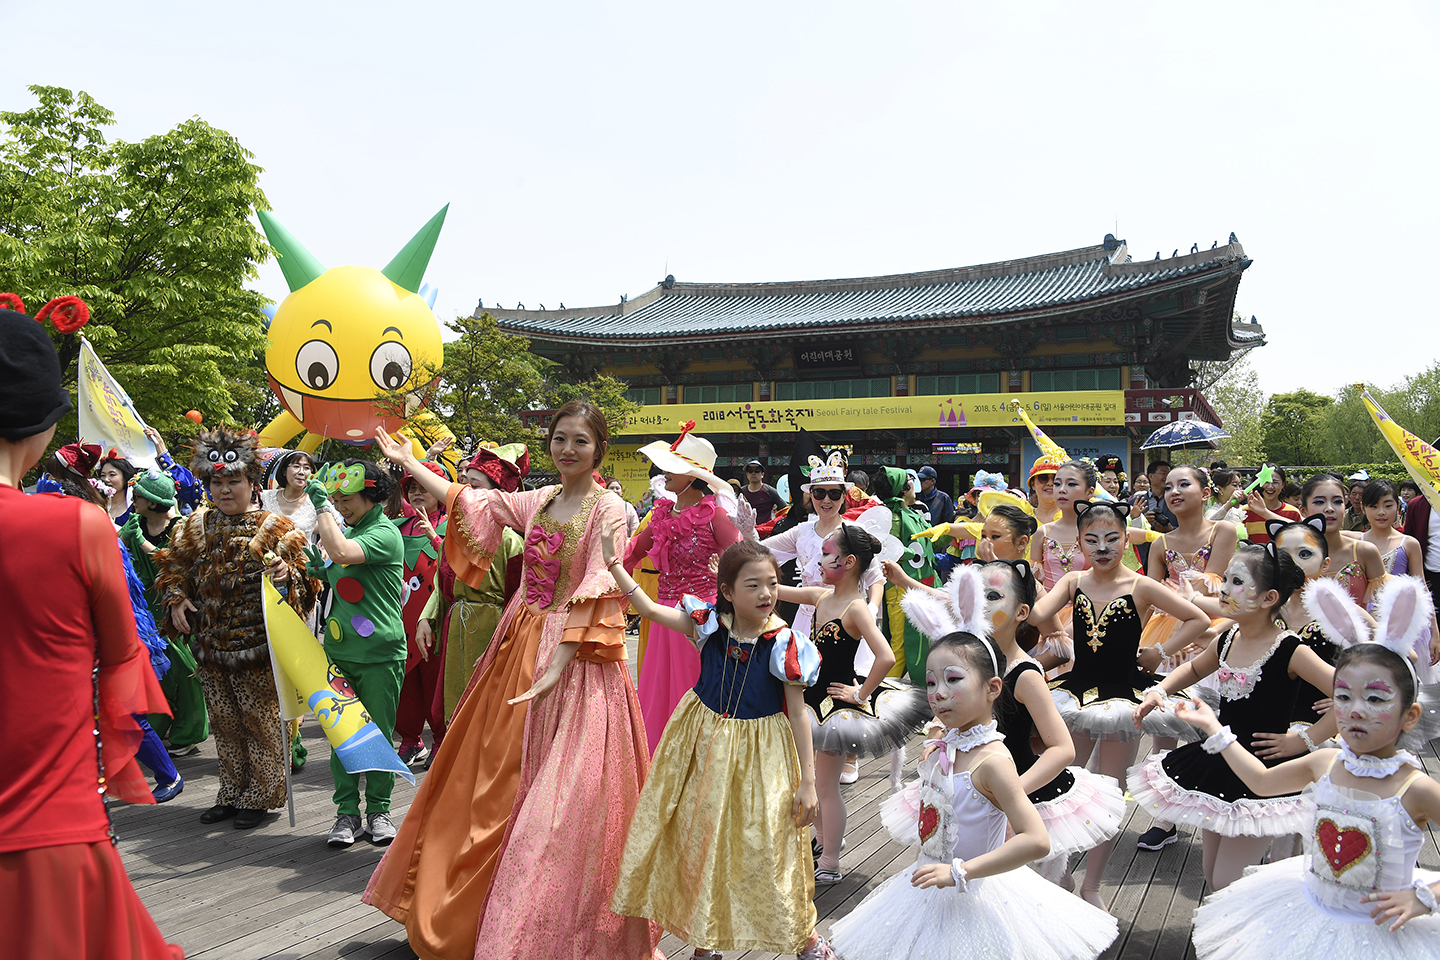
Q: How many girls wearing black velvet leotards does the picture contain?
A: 5